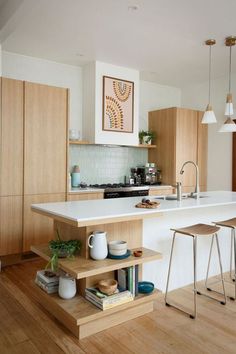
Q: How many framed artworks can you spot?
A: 1